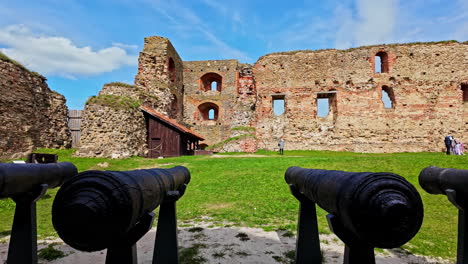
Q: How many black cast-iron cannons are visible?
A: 4